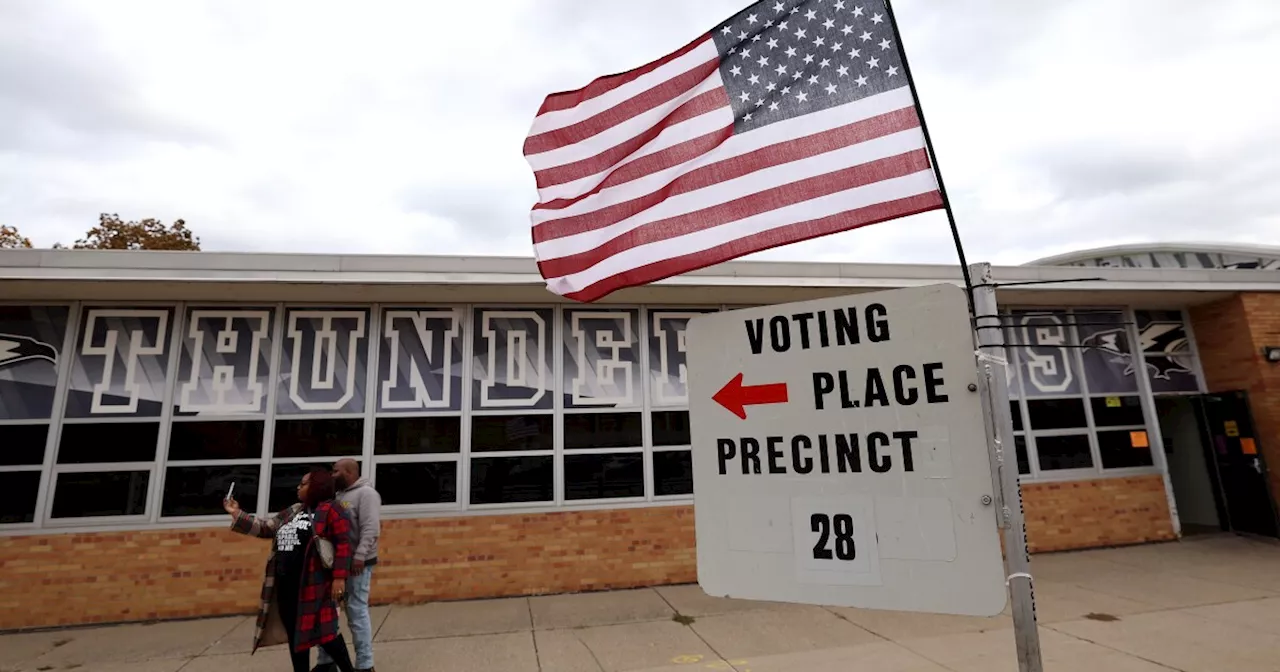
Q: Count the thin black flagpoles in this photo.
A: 1